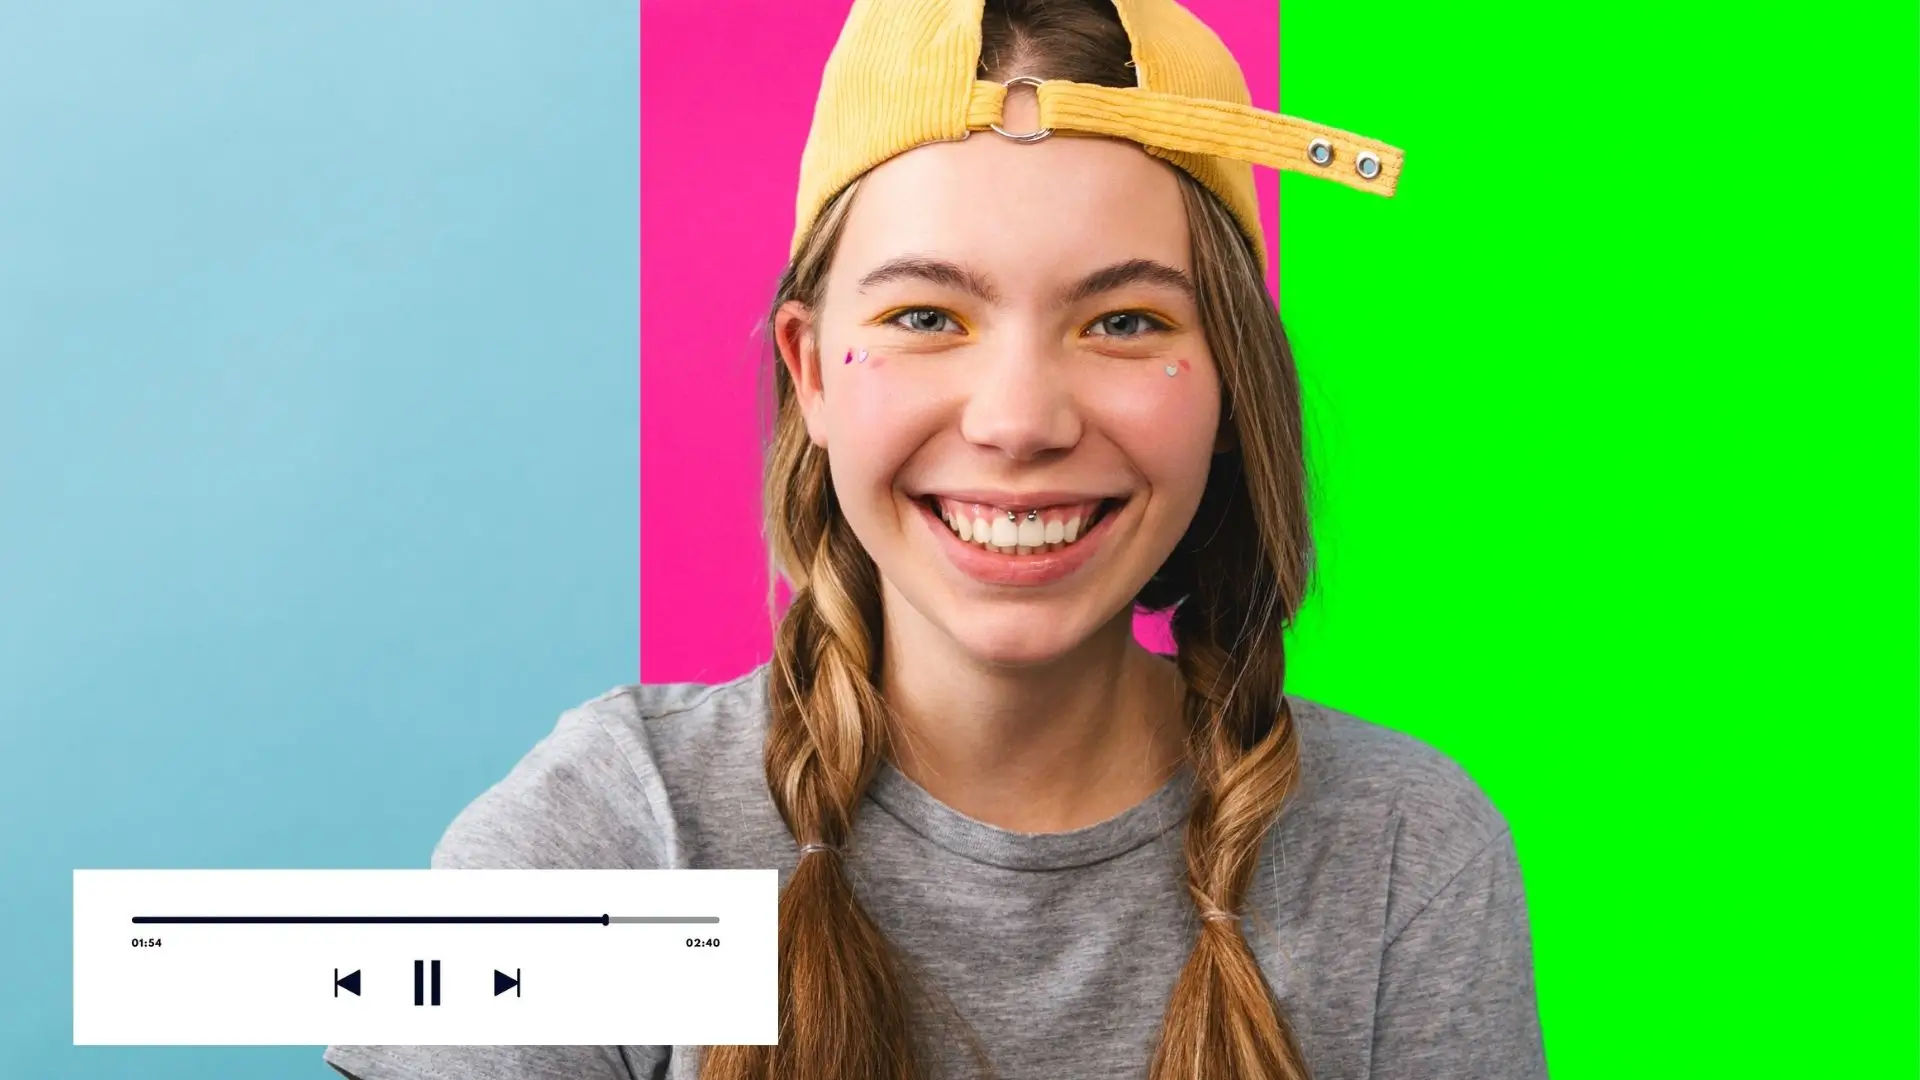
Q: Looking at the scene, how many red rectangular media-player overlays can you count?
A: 0